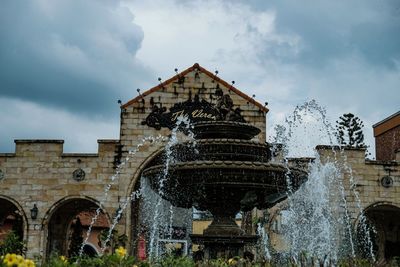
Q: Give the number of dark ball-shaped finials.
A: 8